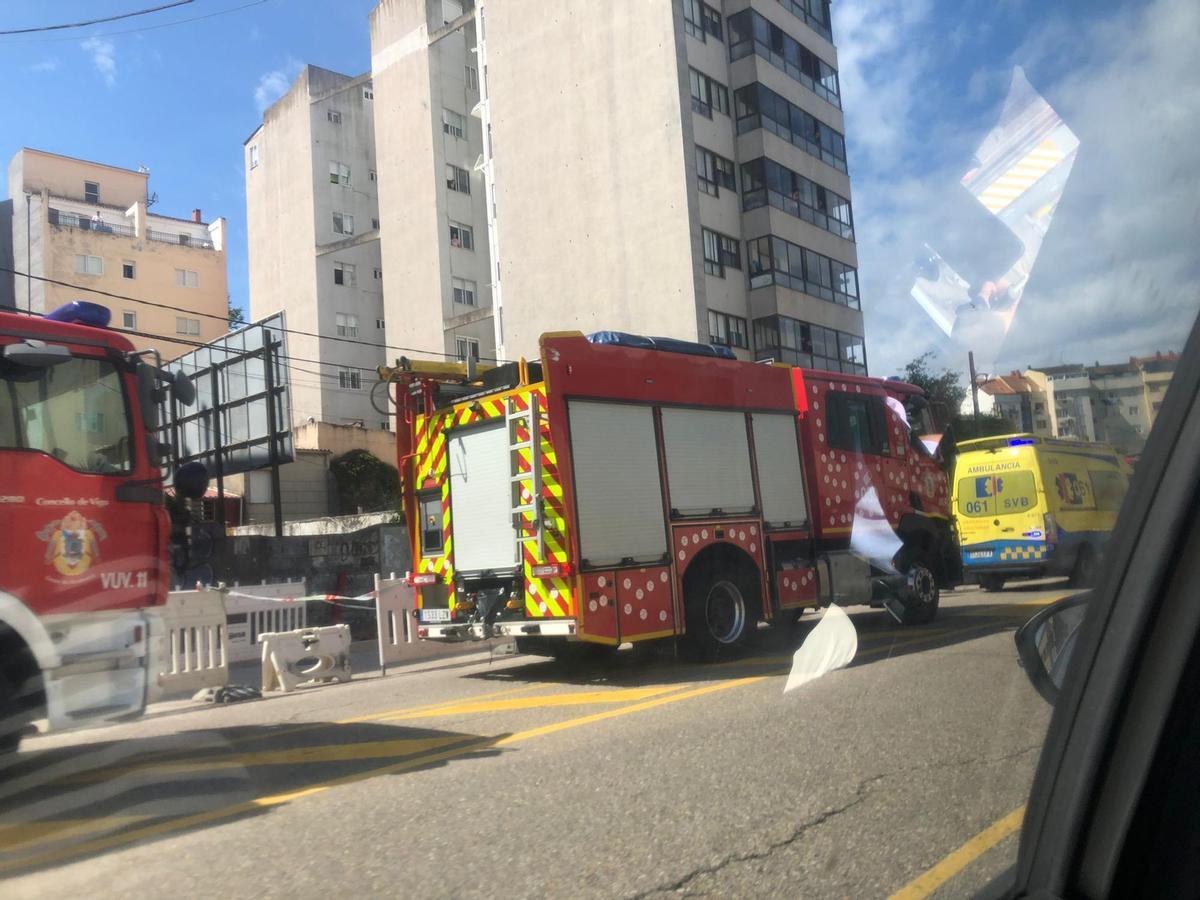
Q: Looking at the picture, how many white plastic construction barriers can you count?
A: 4